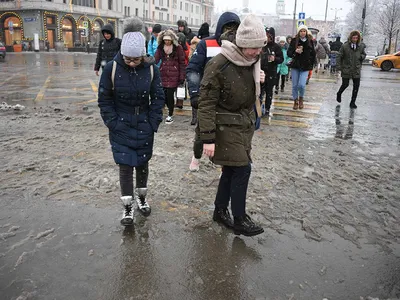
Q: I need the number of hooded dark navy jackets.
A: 2